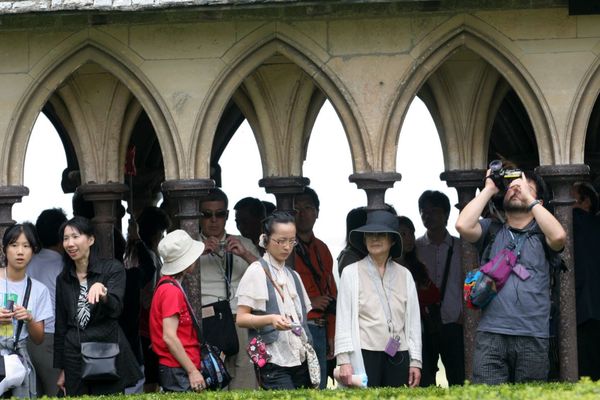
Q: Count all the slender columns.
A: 7